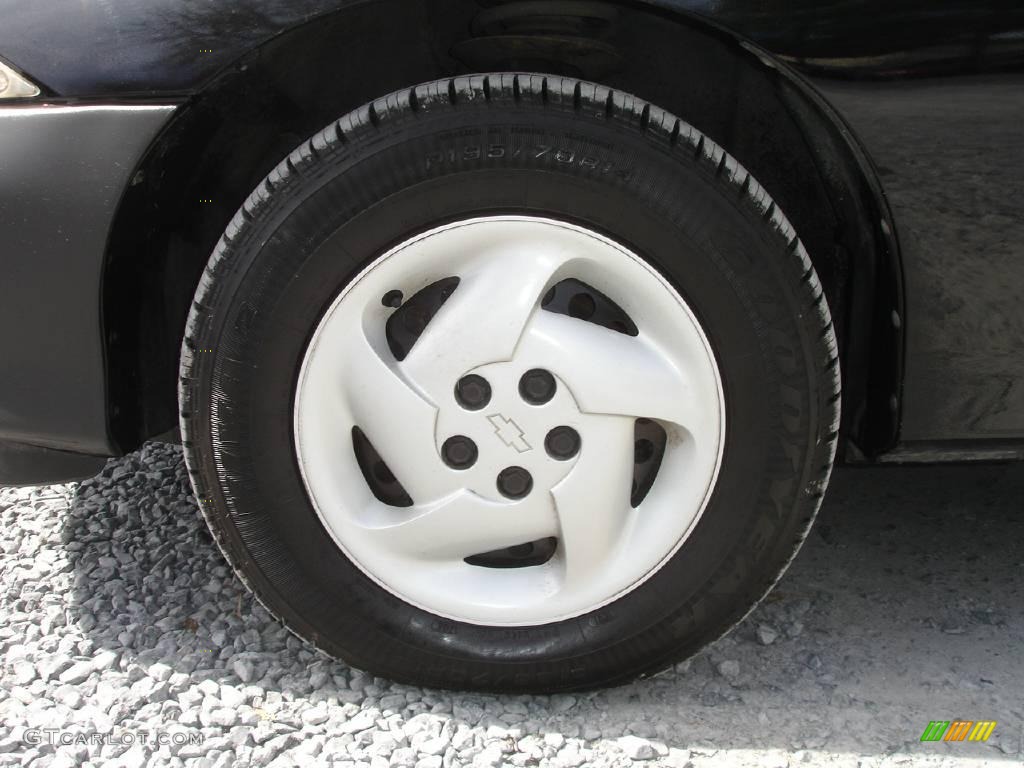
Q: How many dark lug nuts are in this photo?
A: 5